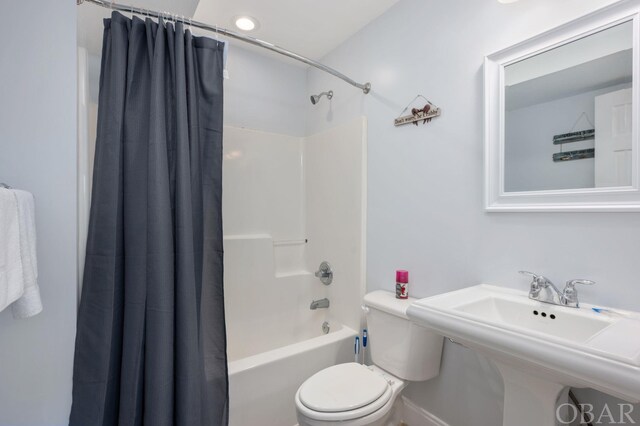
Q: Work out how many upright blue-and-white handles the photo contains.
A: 2